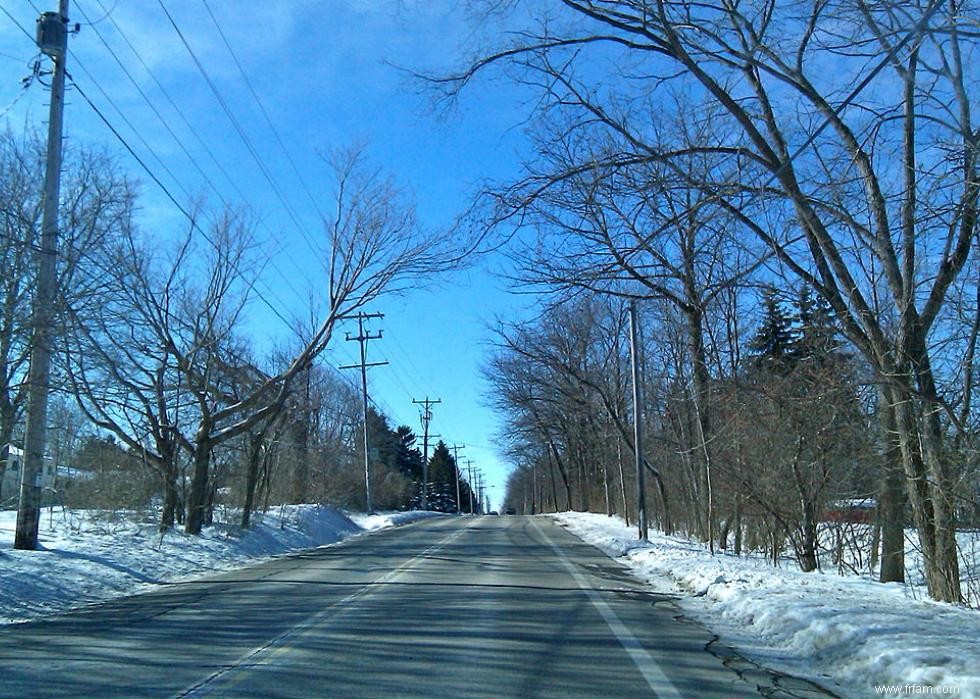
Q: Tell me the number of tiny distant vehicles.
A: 2